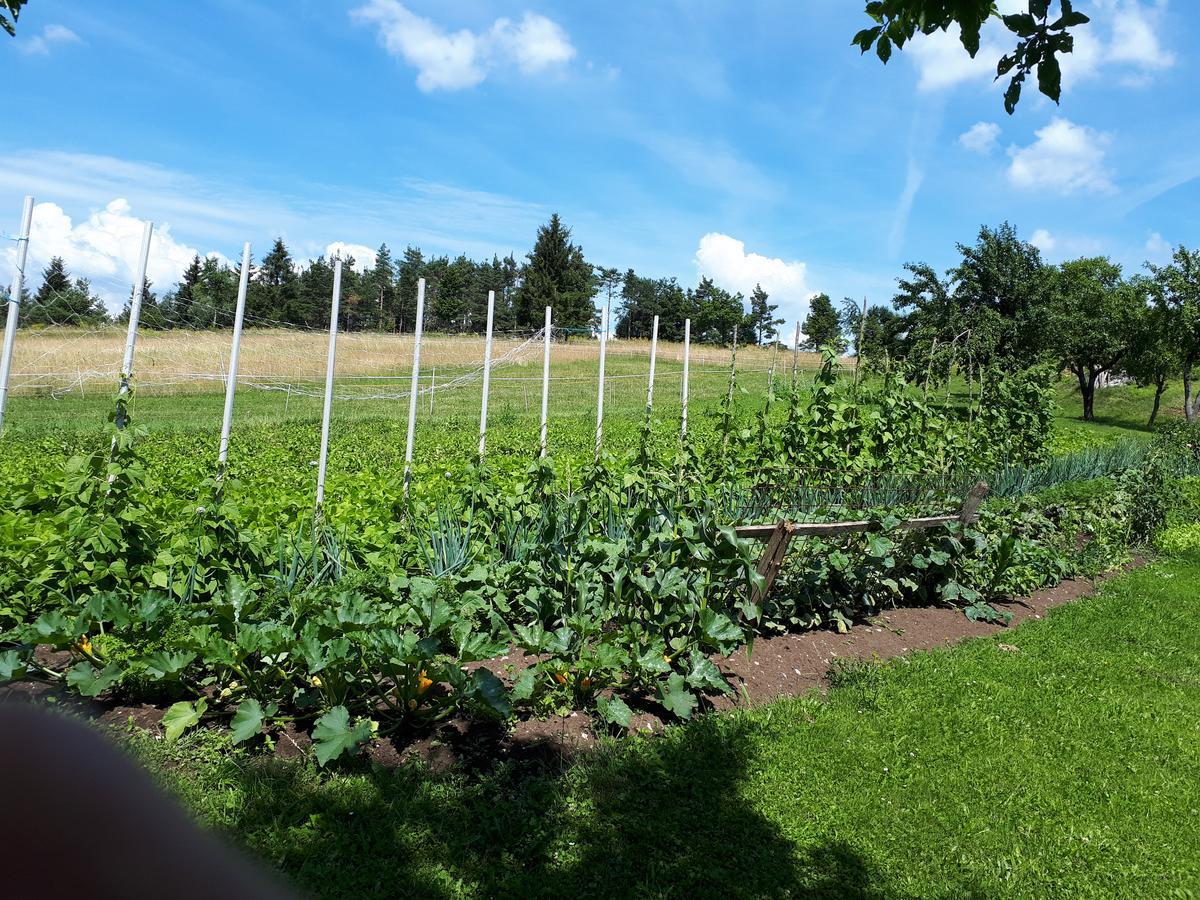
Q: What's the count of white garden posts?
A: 10